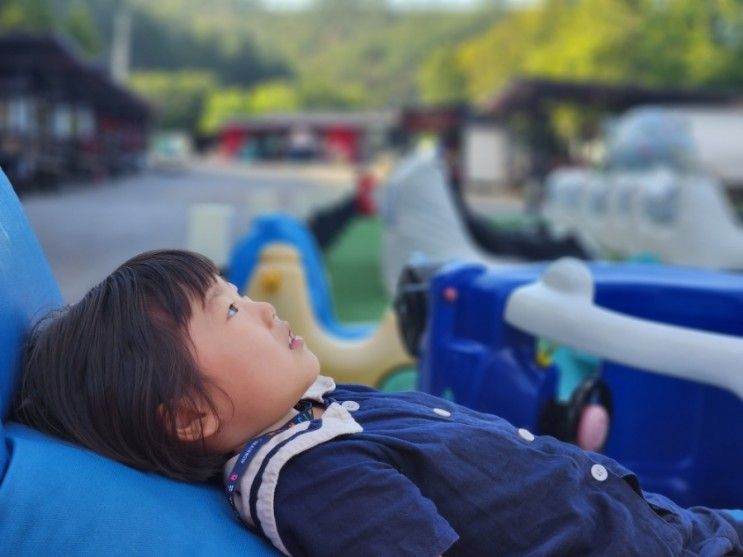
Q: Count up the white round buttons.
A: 4